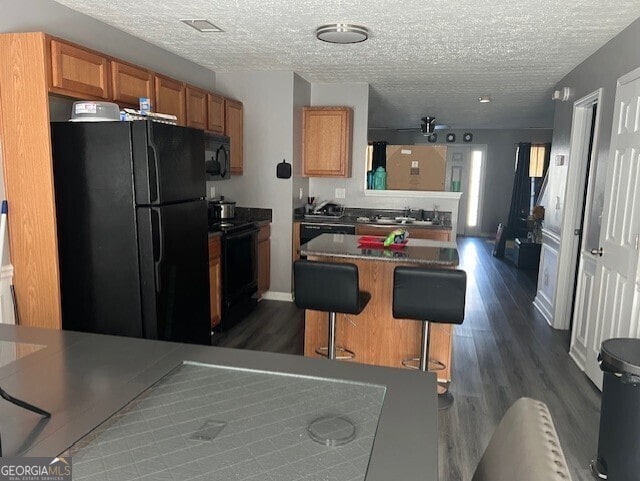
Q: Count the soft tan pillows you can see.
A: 0